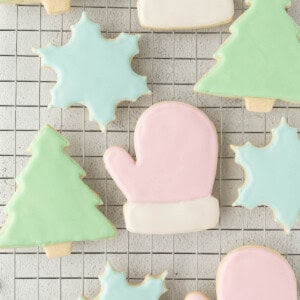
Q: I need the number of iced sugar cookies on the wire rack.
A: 9